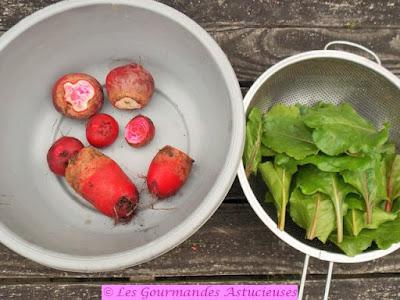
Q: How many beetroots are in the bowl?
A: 7